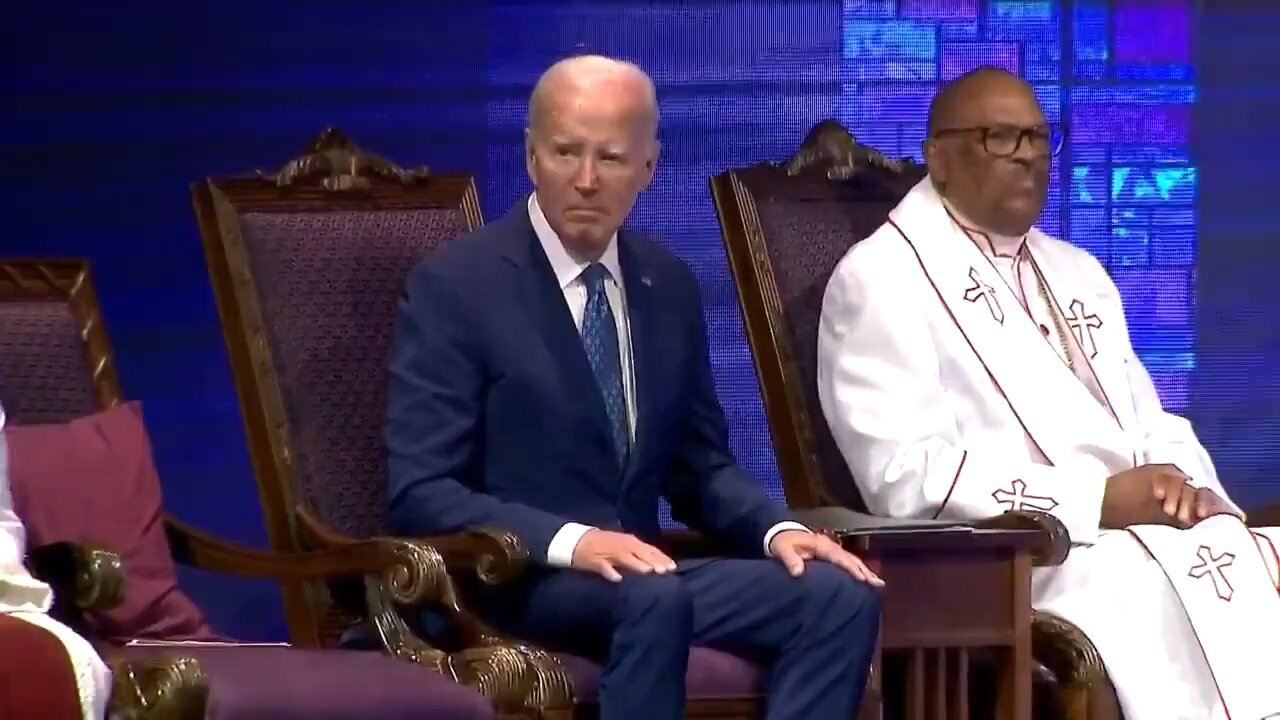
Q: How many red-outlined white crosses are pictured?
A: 4